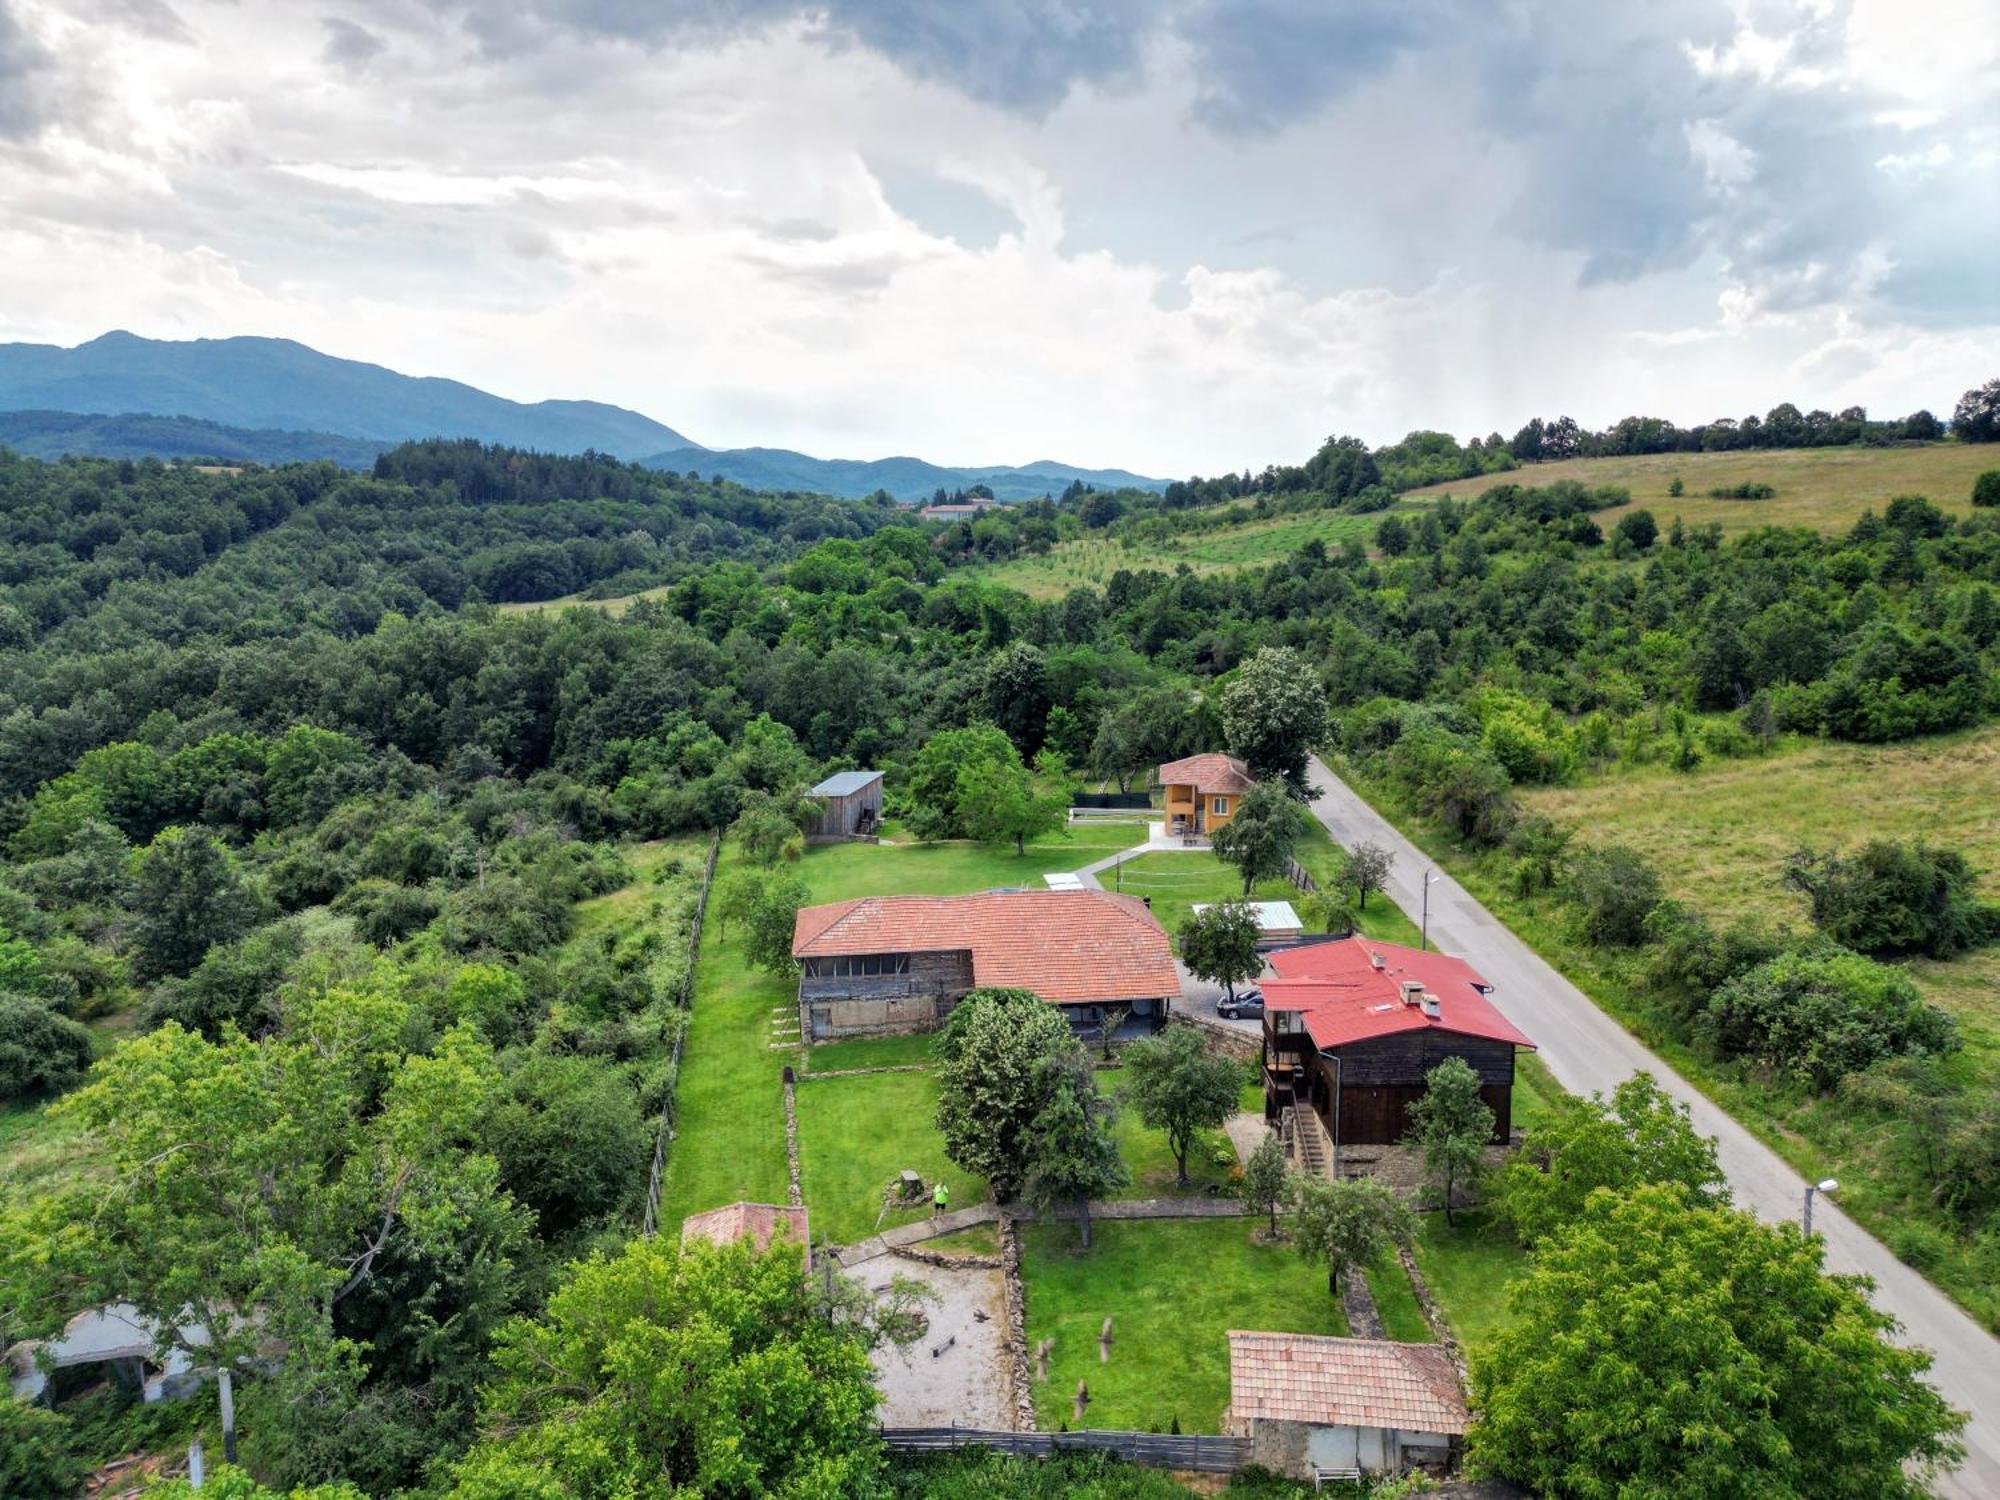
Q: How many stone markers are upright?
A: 3